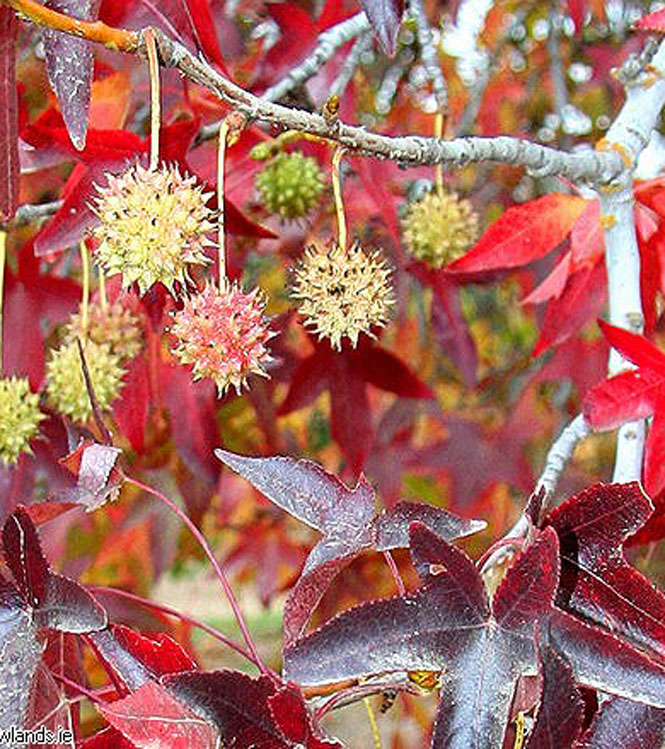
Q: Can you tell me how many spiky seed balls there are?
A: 8